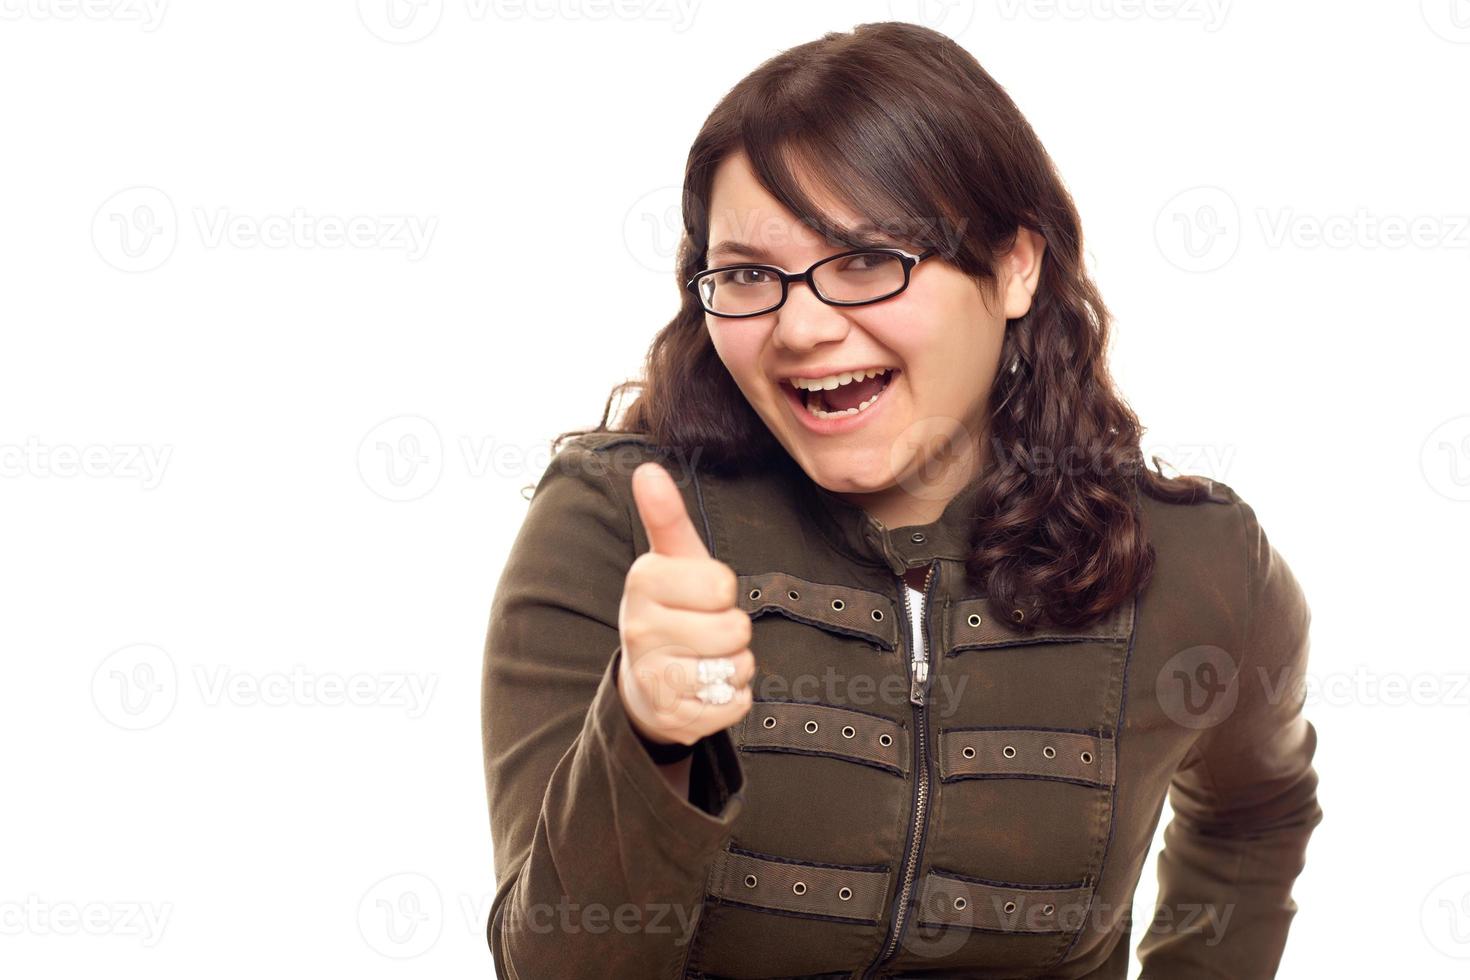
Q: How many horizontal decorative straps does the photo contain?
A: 6